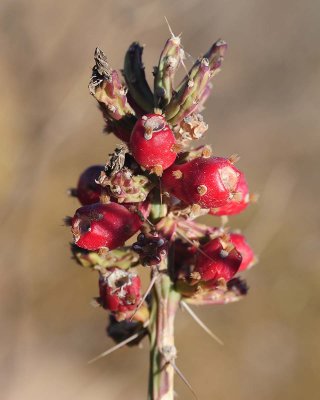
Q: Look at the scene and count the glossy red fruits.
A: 8